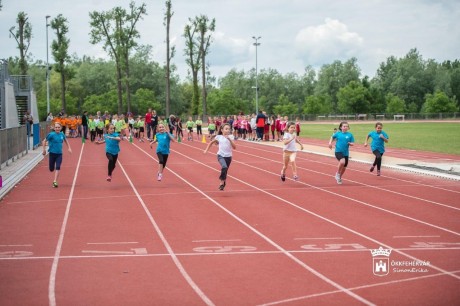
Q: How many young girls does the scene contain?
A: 7